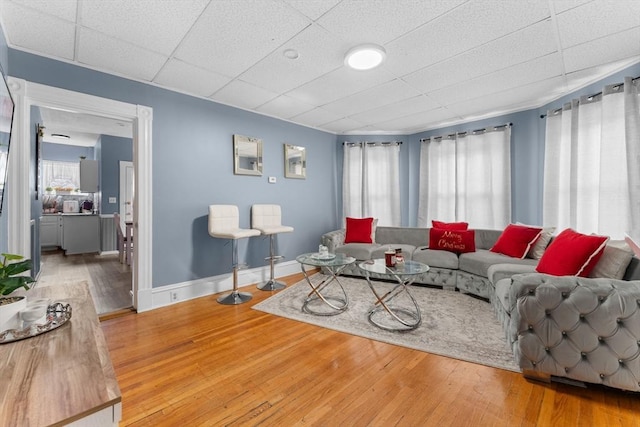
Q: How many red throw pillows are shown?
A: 5